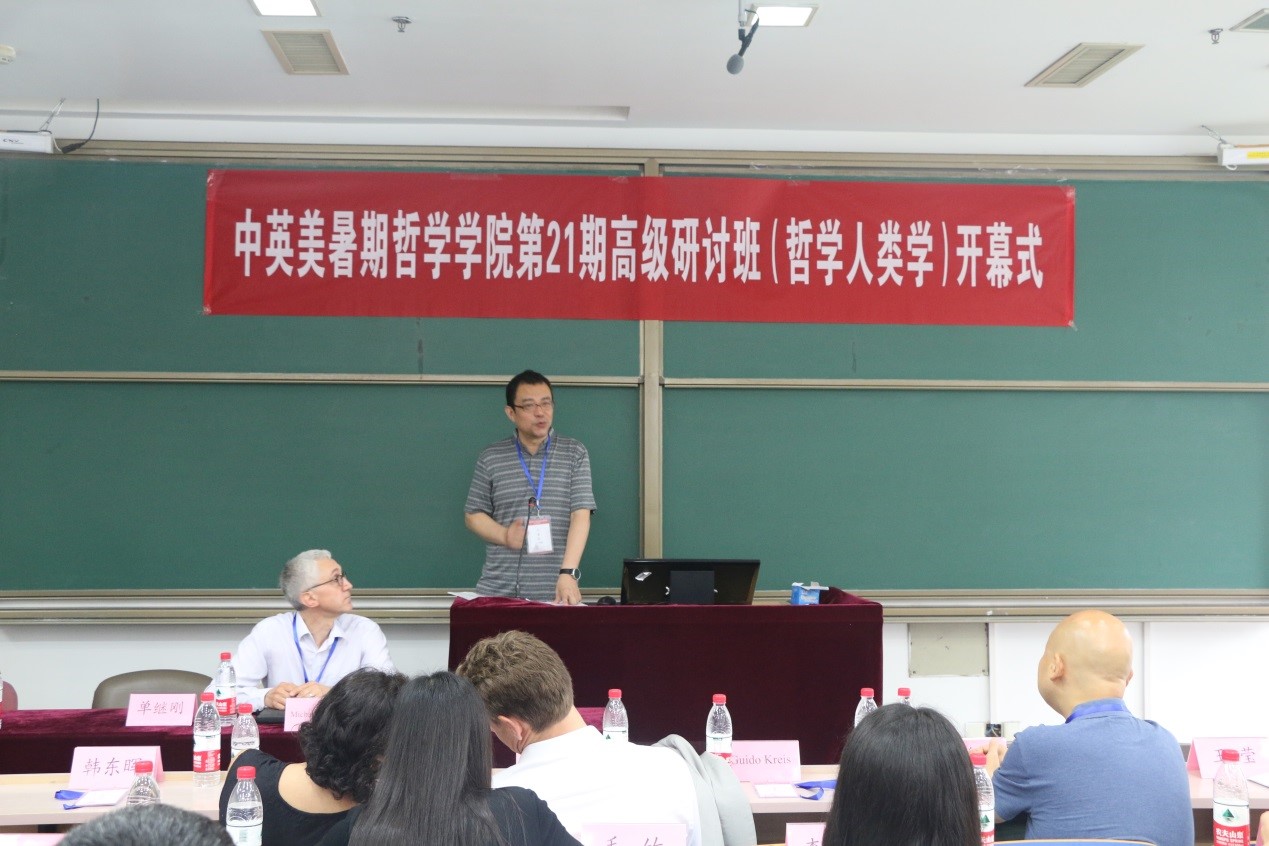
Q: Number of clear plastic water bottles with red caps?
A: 11